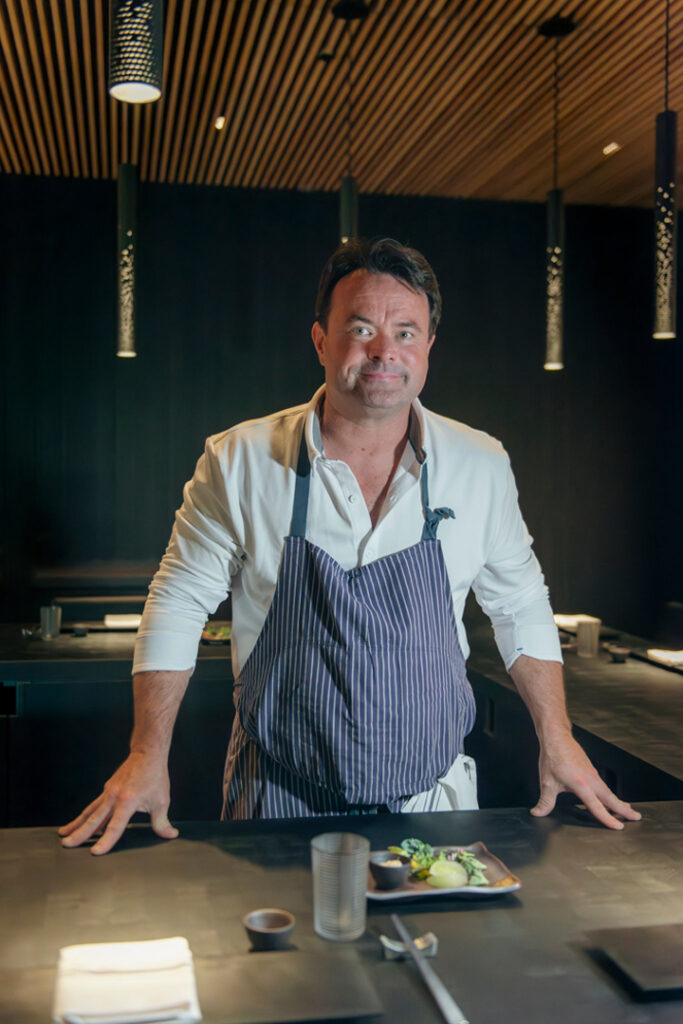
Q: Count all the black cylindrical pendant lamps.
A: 5